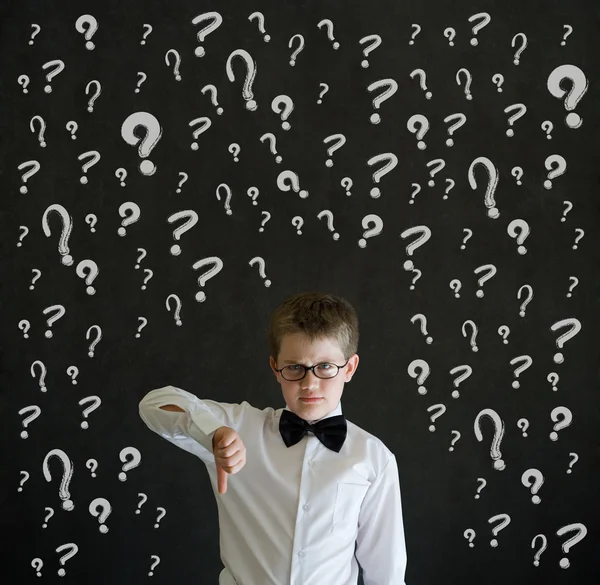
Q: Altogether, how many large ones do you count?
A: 7